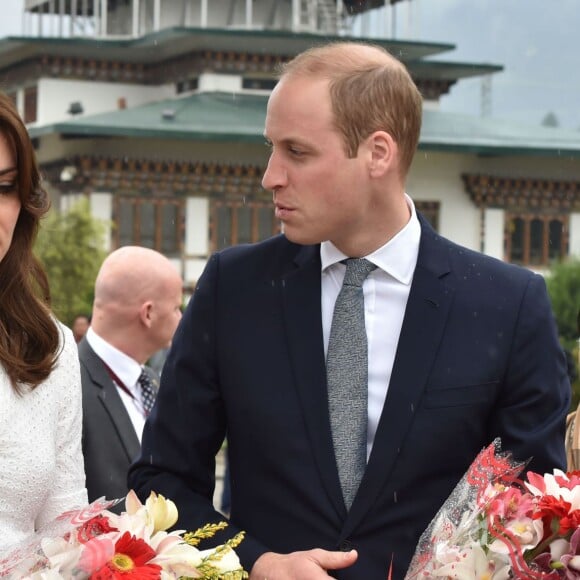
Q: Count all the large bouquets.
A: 2